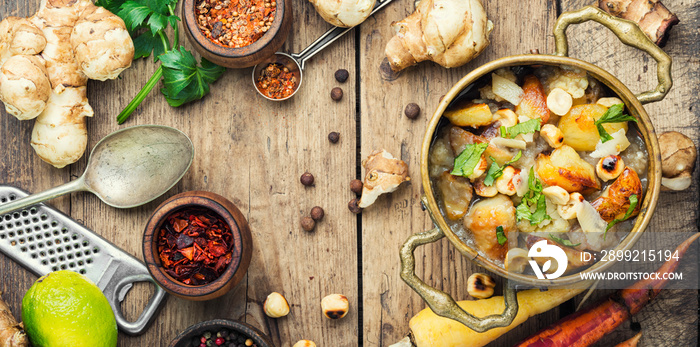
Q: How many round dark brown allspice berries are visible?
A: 9